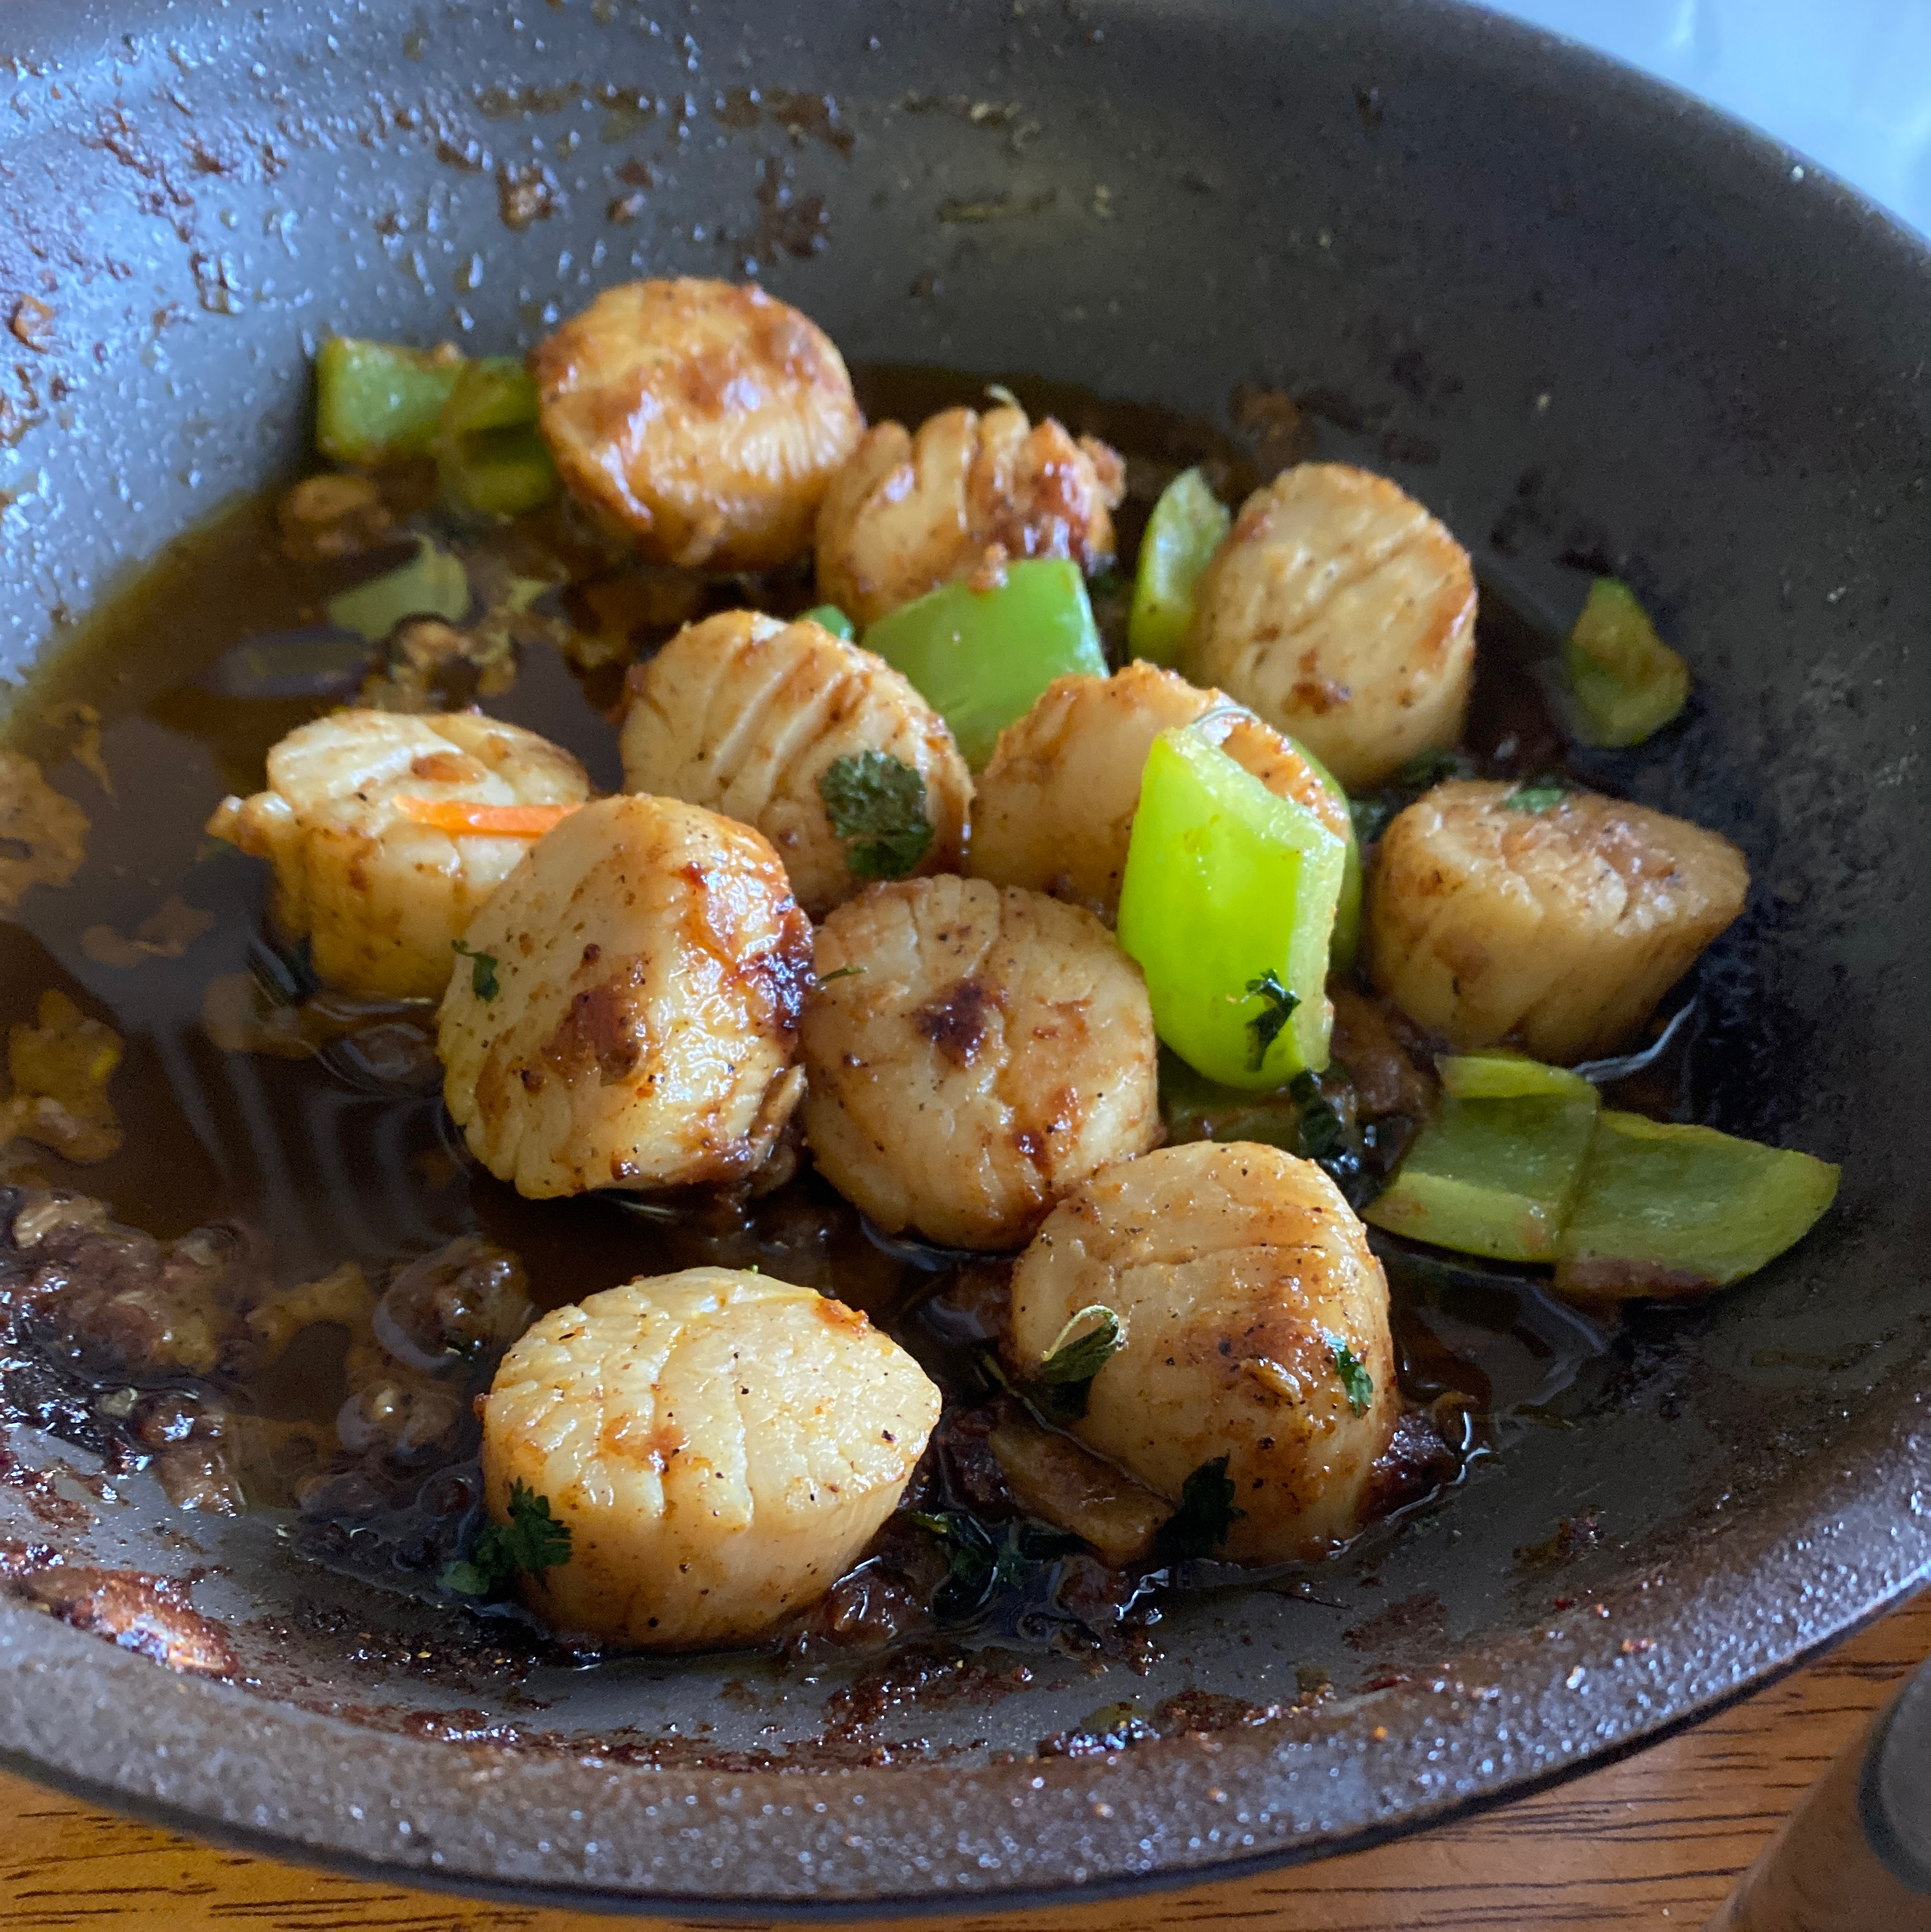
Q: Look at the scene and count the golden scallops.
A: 11